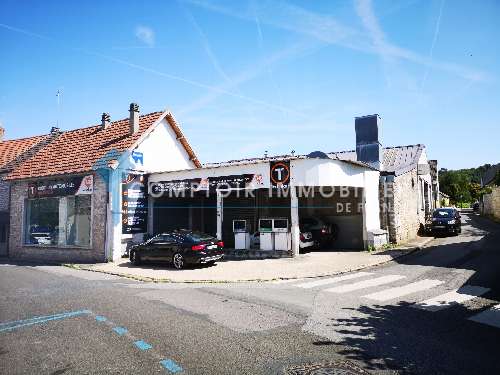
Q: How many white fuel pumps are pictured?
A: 3